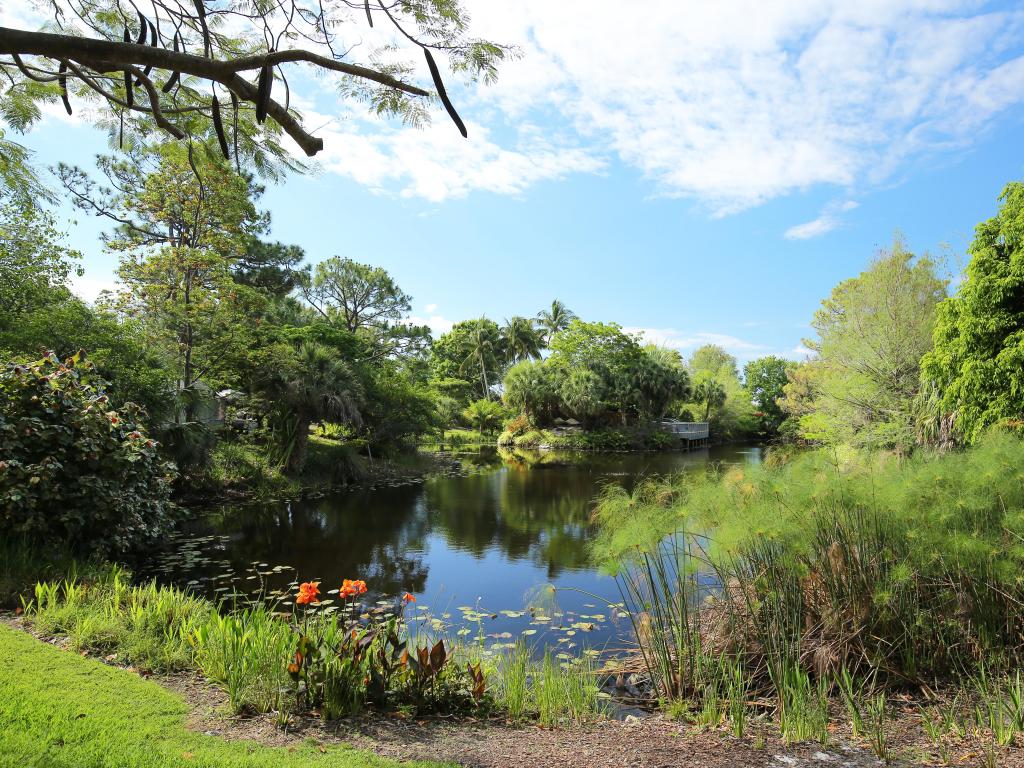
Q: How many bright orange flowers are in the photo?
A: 3